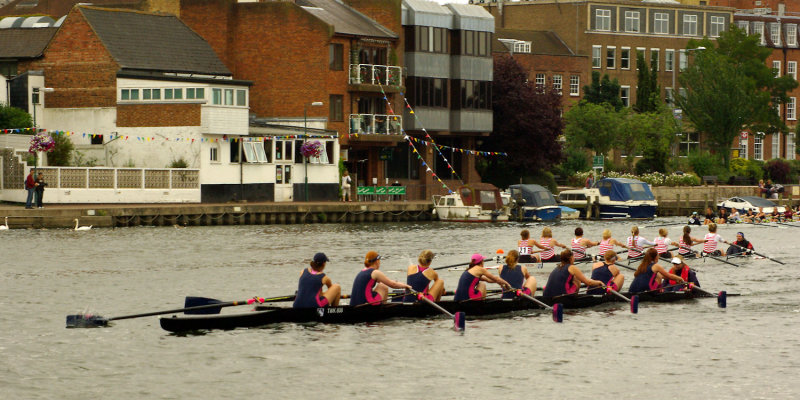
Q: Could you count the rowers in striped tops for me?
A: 8